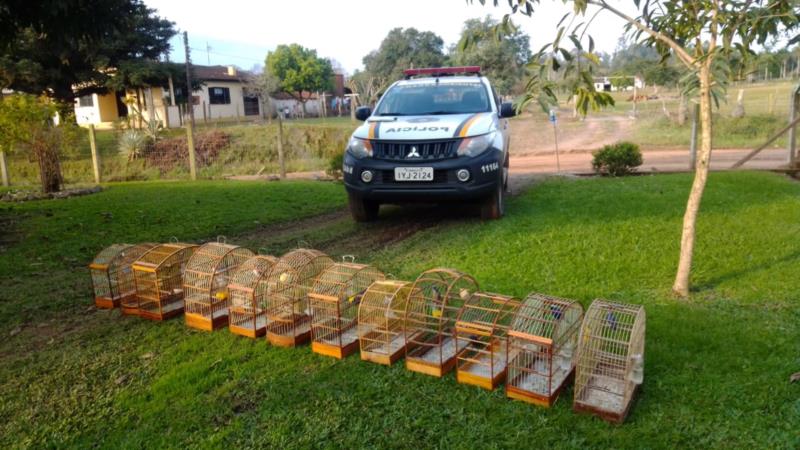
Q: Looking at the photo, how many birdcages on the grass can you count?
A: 12